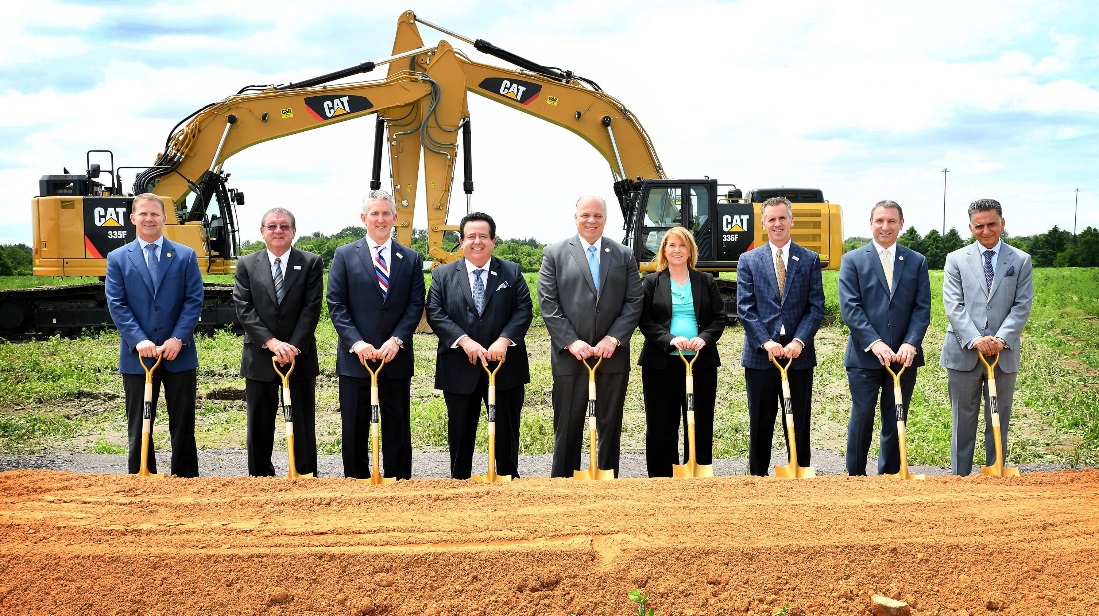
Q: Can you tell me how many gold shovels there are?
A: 9